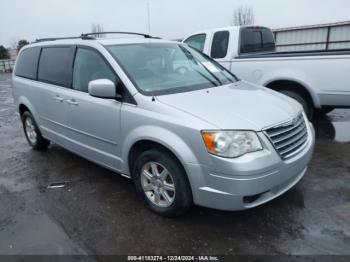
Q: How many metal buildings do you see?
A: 1